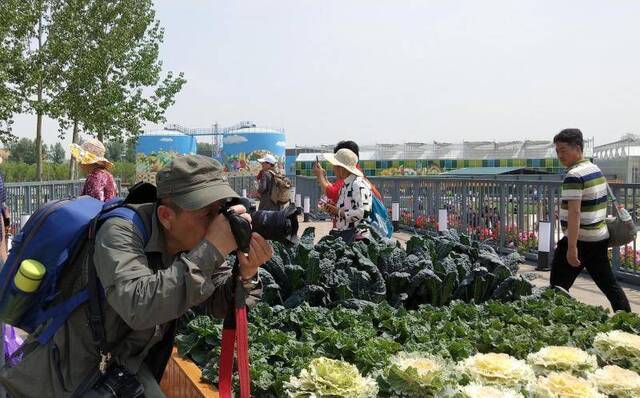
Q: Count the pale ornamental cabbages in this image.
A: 8